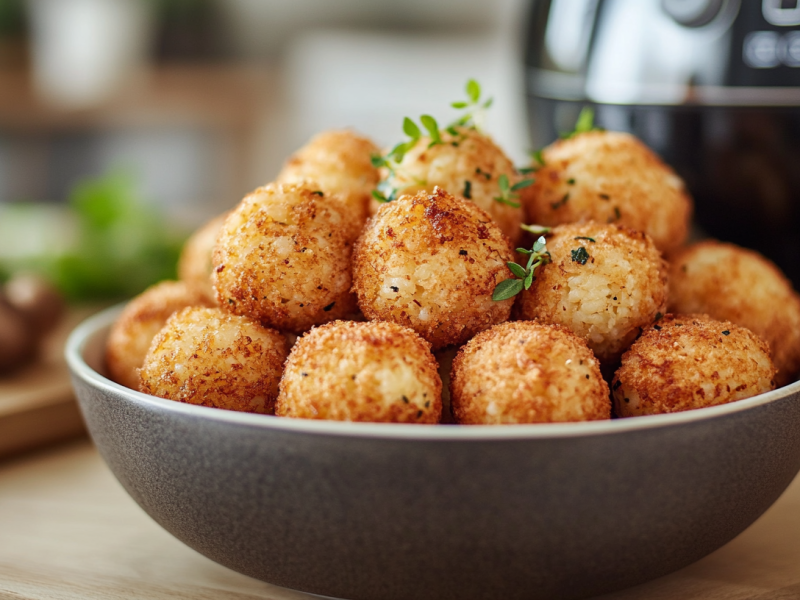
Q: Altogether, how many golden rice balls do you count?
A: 13